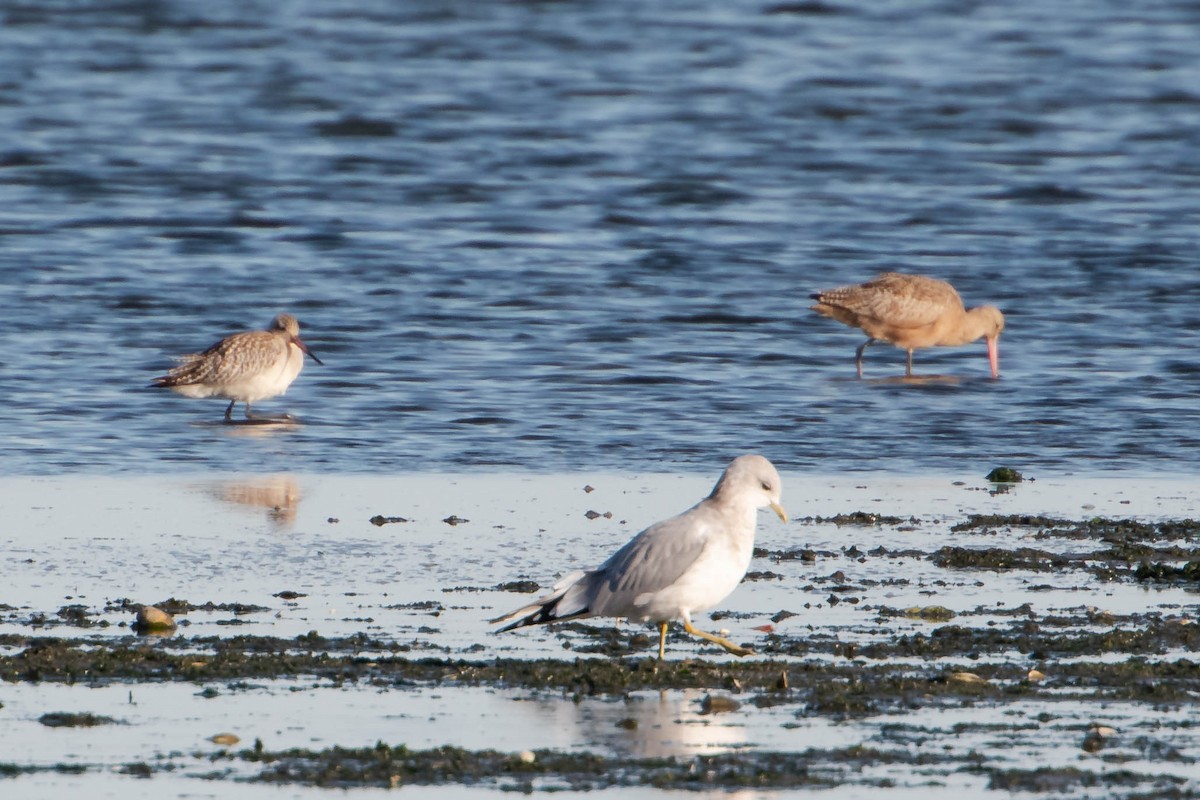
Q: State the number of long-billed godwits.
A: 2